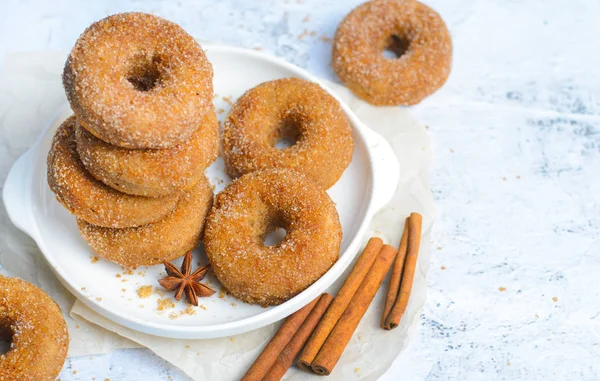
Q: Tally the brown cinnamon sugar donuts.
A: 8